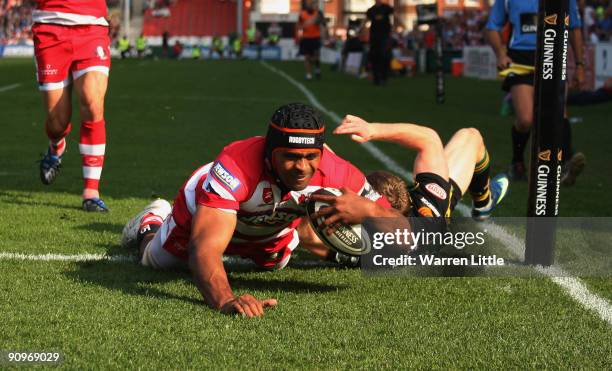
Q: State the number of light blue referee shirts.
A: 1